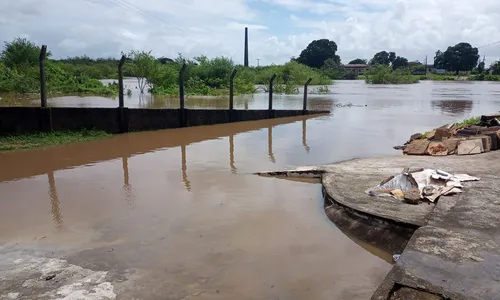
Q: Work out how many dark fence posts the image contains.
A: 6